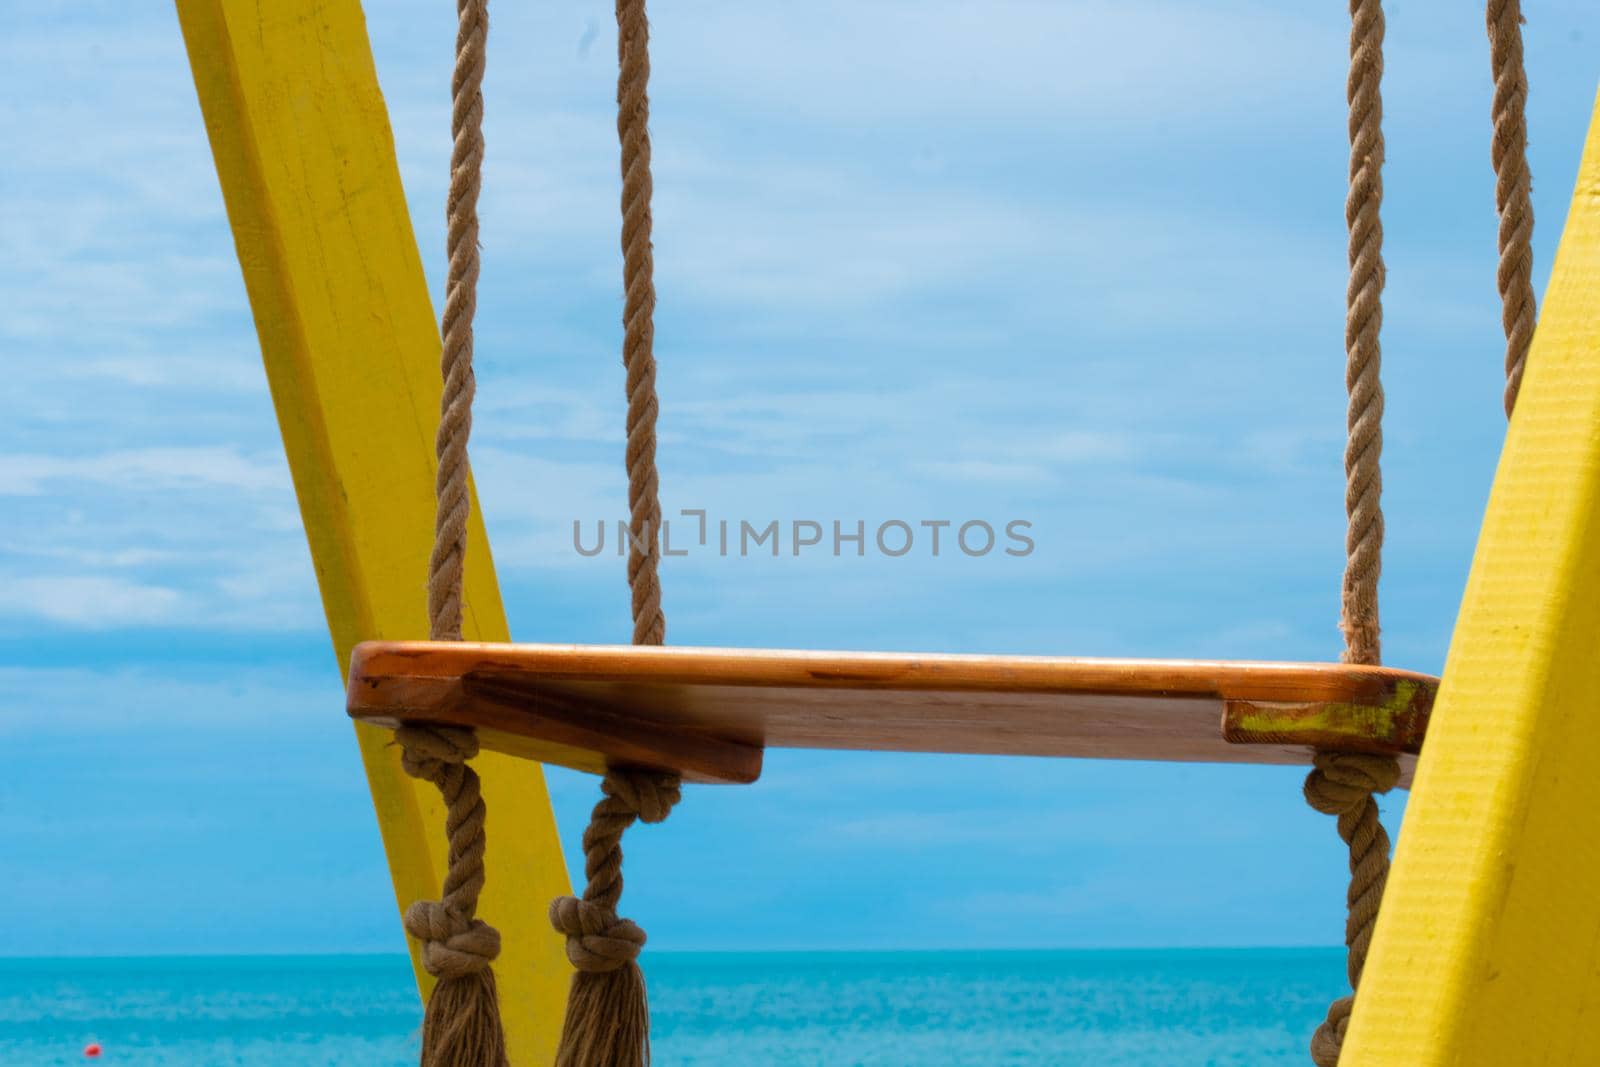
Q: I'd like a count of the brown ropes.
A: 4